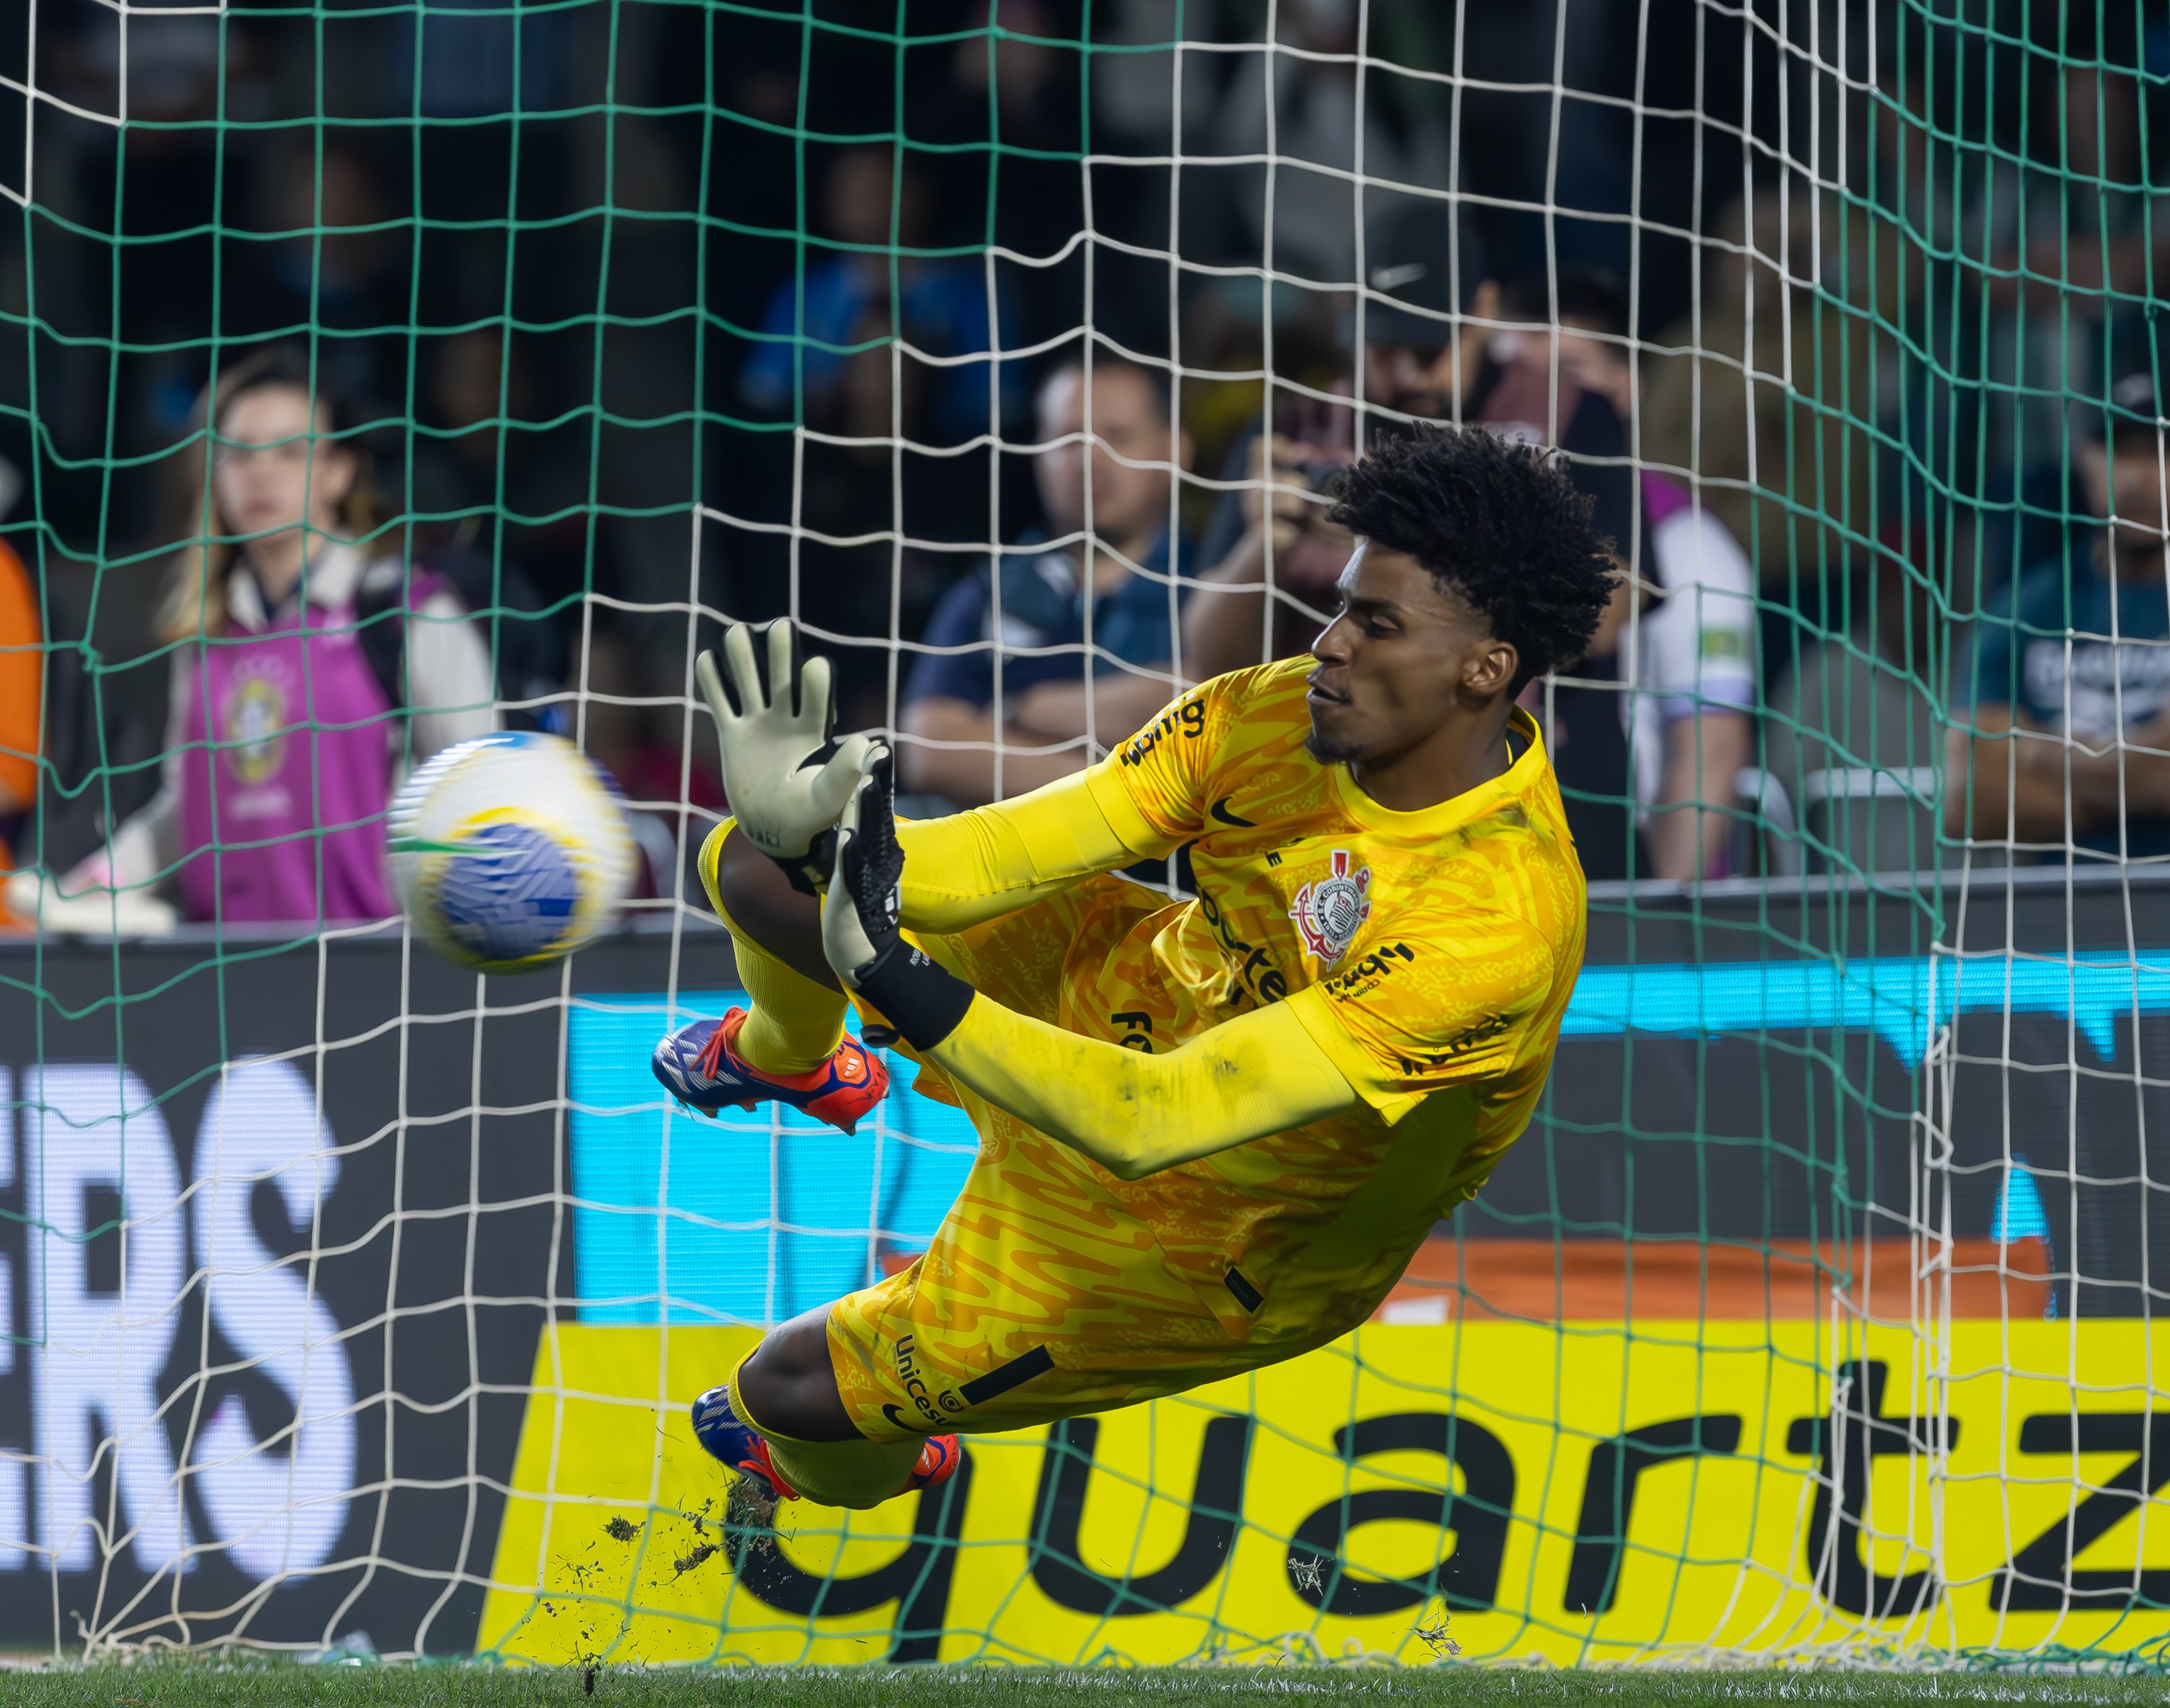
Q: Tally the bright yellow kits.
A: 1